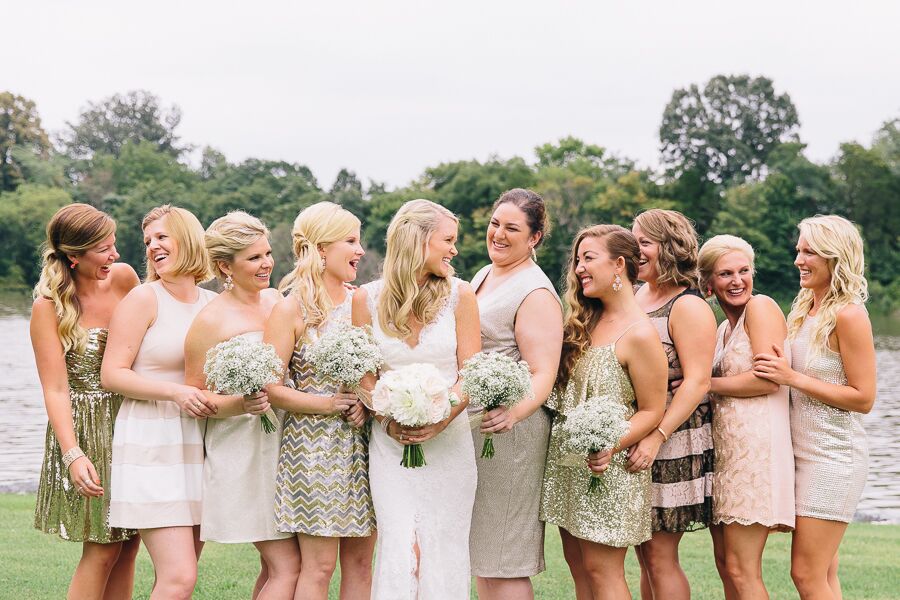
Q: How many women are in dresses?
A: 10